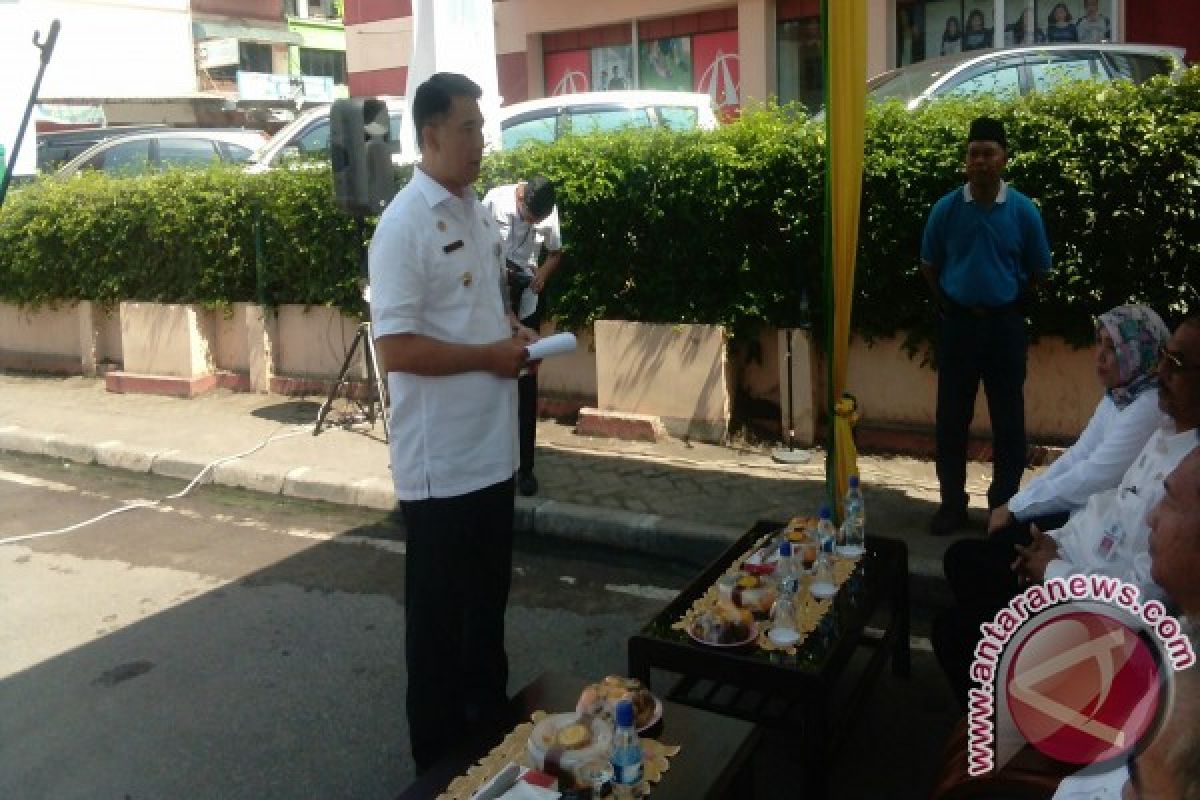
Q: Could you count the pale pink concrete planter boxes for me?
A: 2